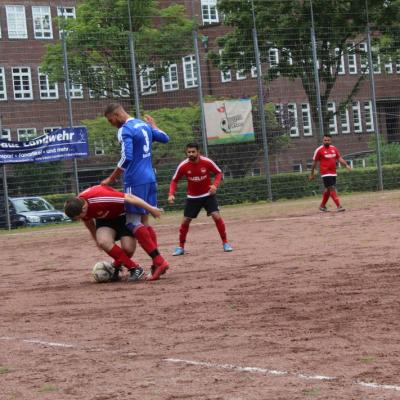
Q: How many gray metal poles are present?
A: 7